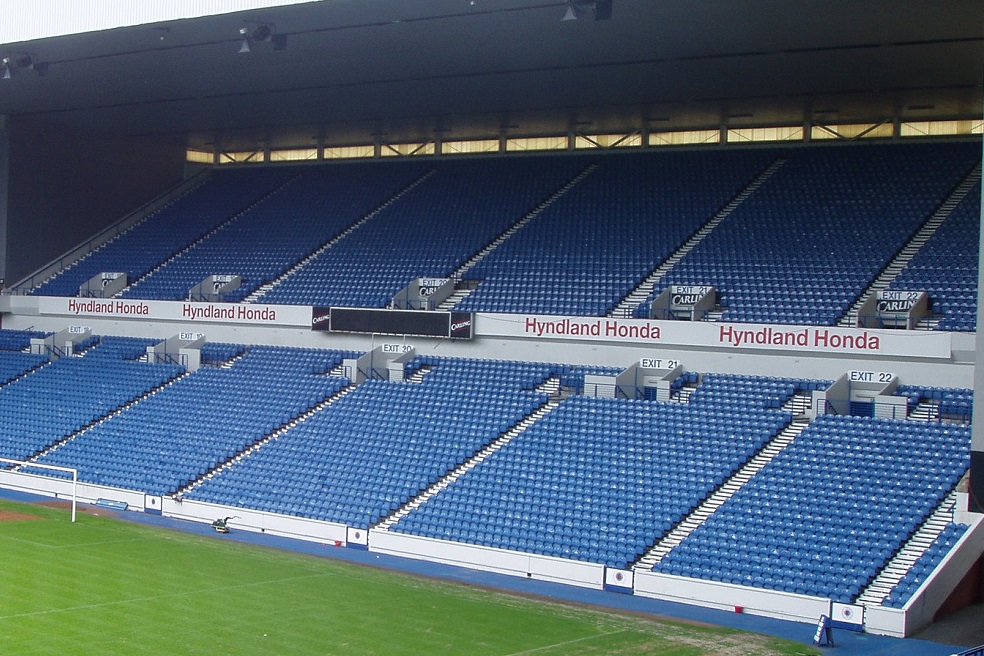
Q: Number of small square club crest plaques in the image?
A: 4